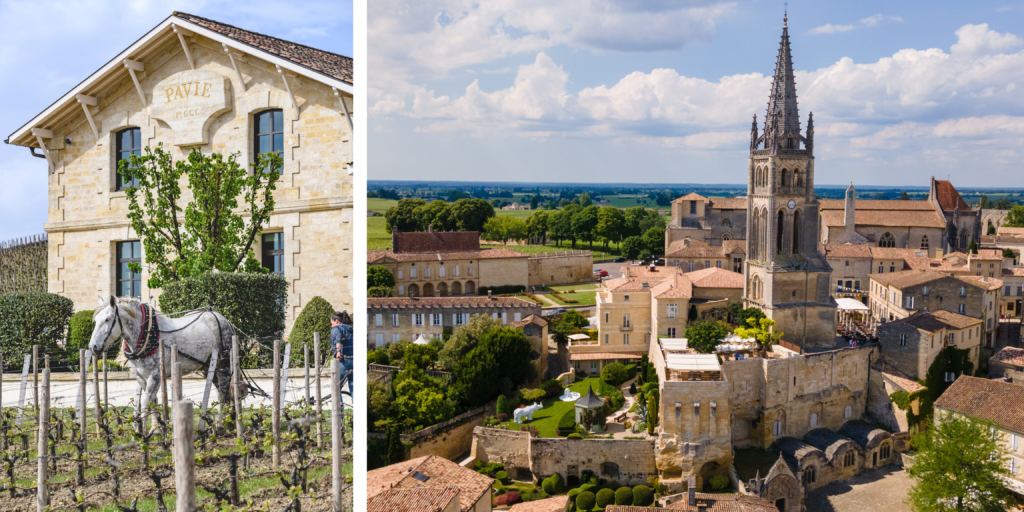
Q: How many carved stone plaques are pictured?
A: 1